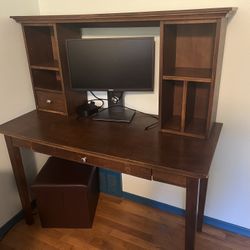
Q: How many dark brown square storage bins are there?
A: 1